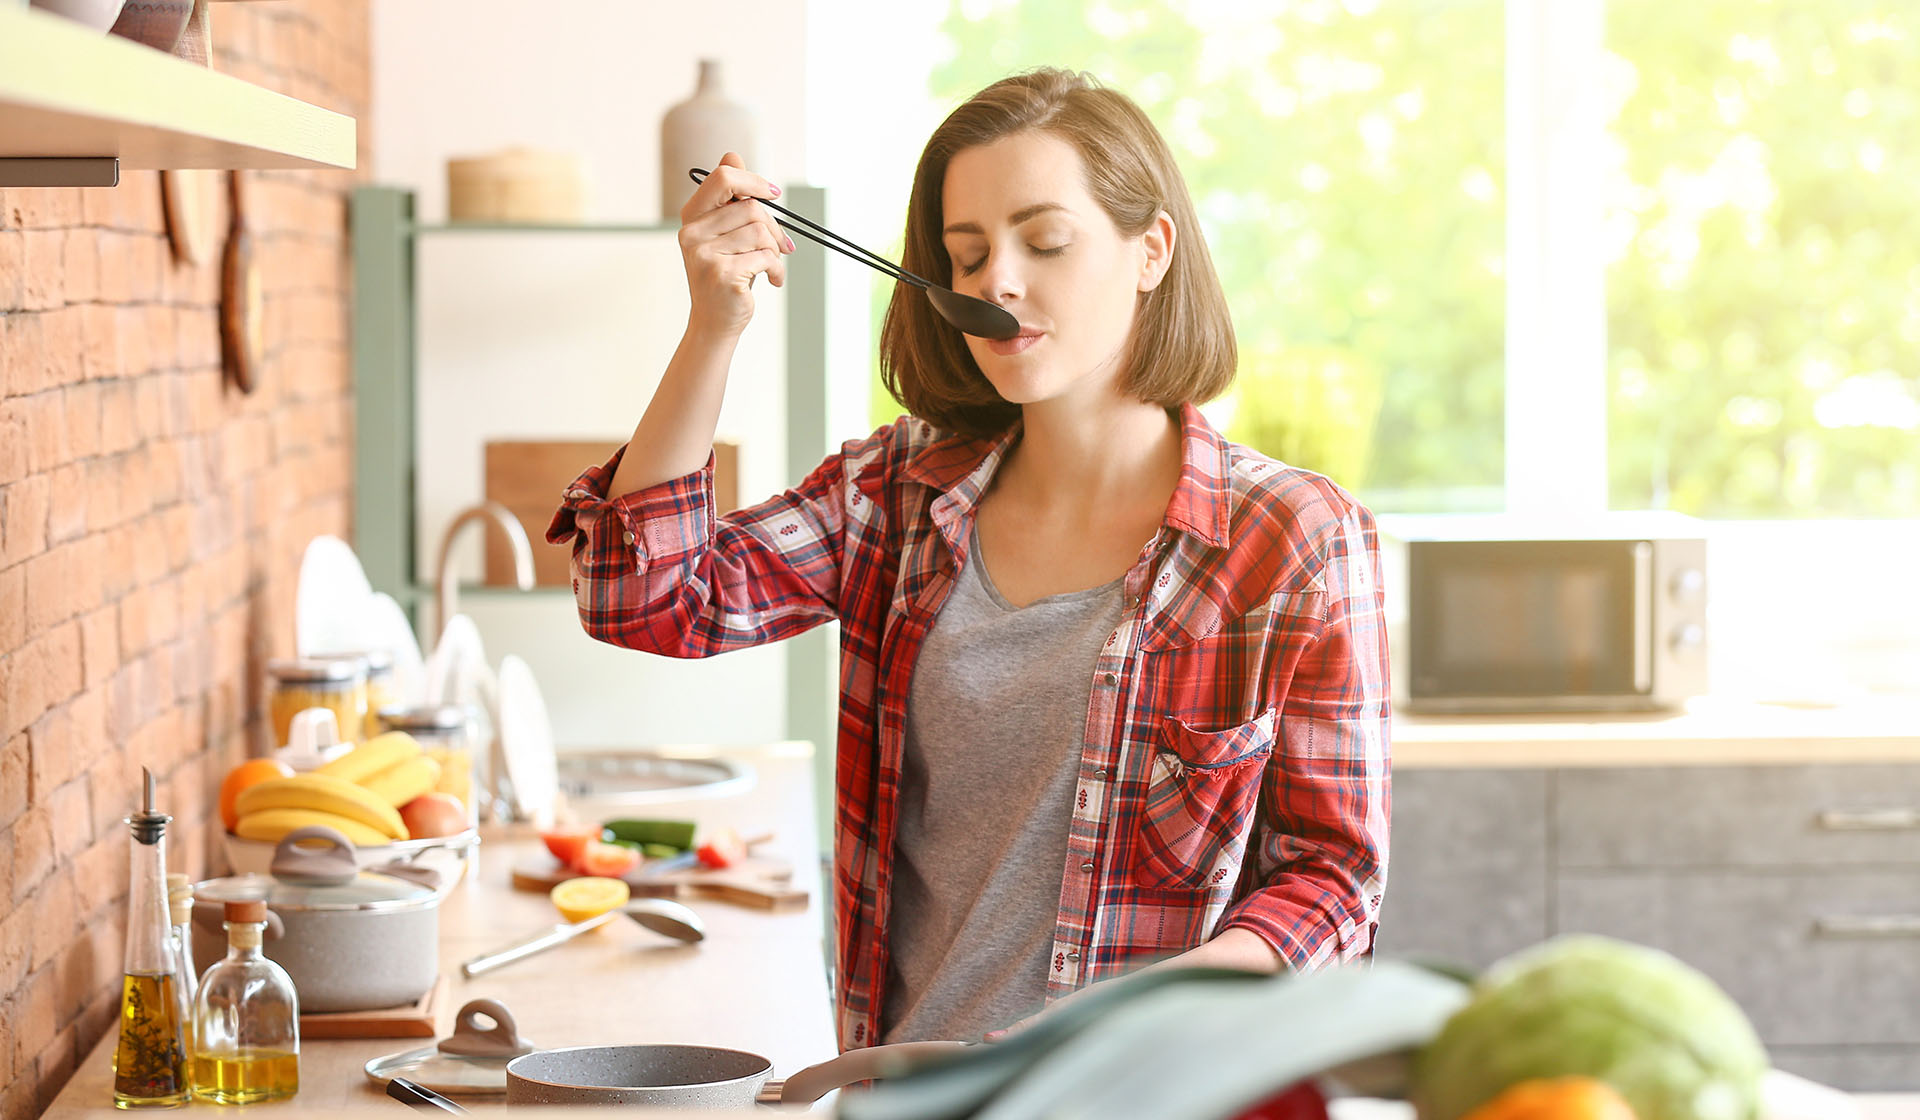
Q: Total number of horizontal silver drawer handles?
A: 2